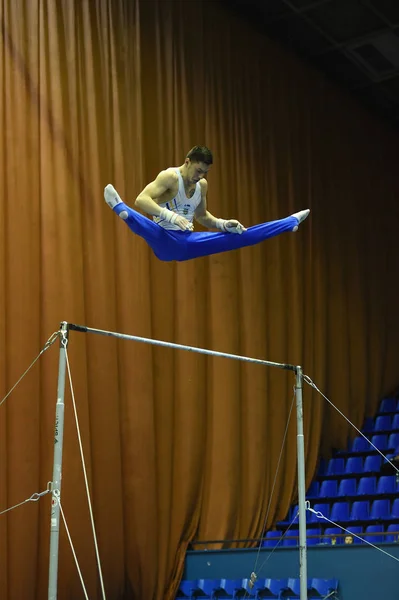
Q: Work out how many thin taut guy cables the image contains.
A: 8